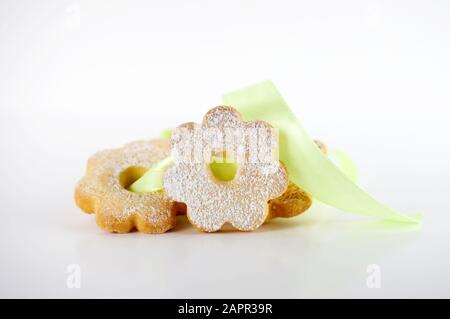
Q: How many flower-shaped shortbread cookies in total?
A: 3